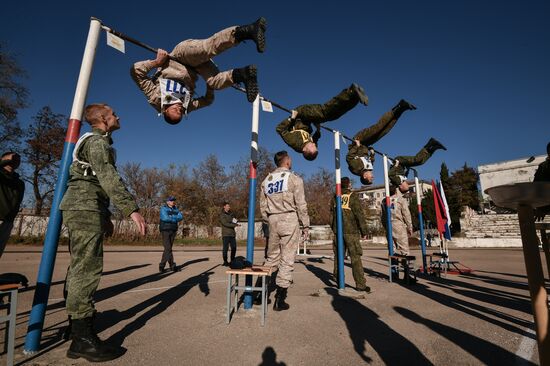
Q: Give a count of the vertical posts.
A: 5